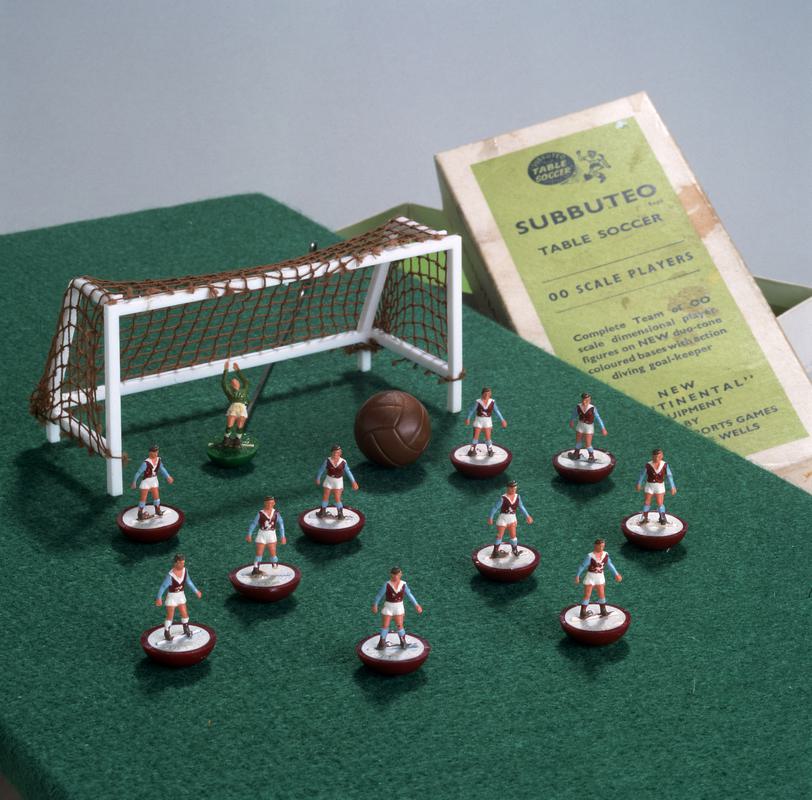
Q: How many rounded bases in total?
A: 11